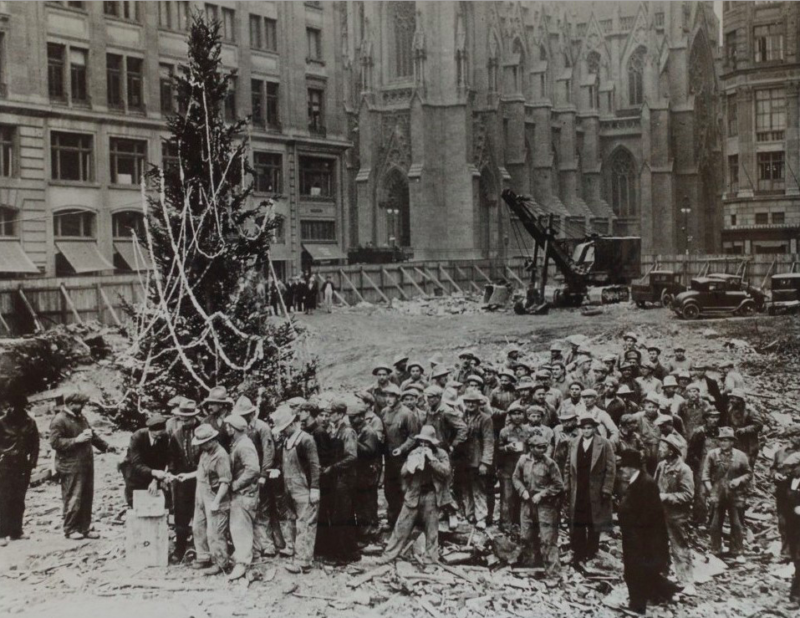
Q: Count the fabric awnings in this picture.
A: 5